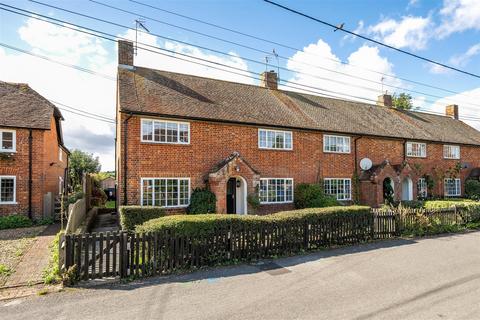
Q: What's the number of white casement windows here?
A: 12